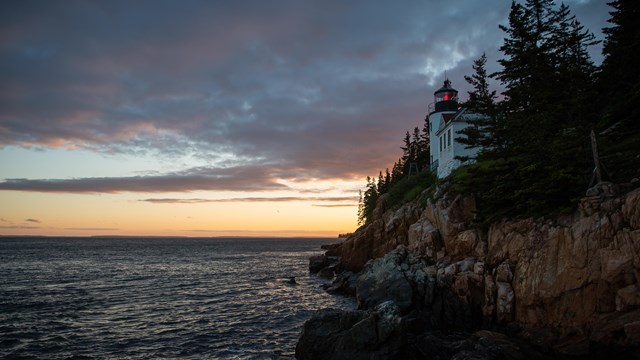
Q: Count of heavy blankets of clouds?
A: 1